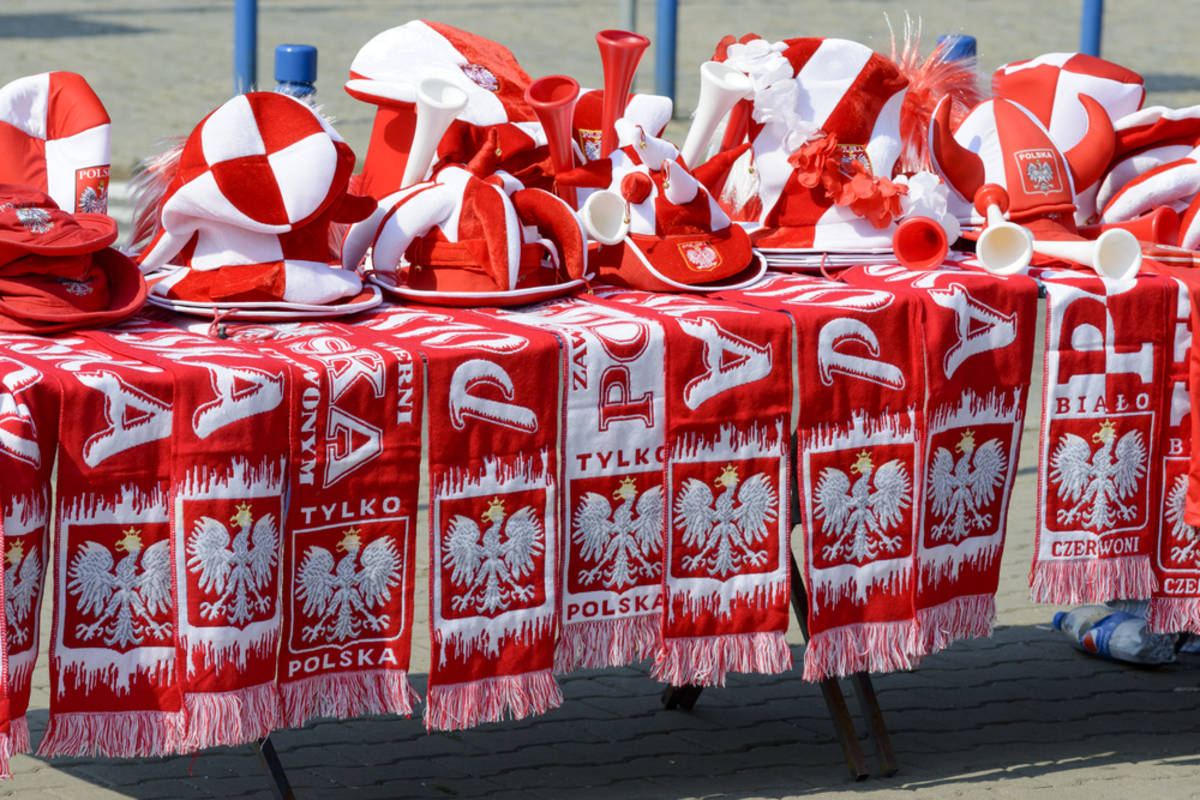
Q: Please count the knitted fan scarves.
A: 11